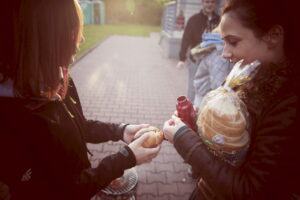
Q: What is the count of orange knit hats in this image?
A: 0